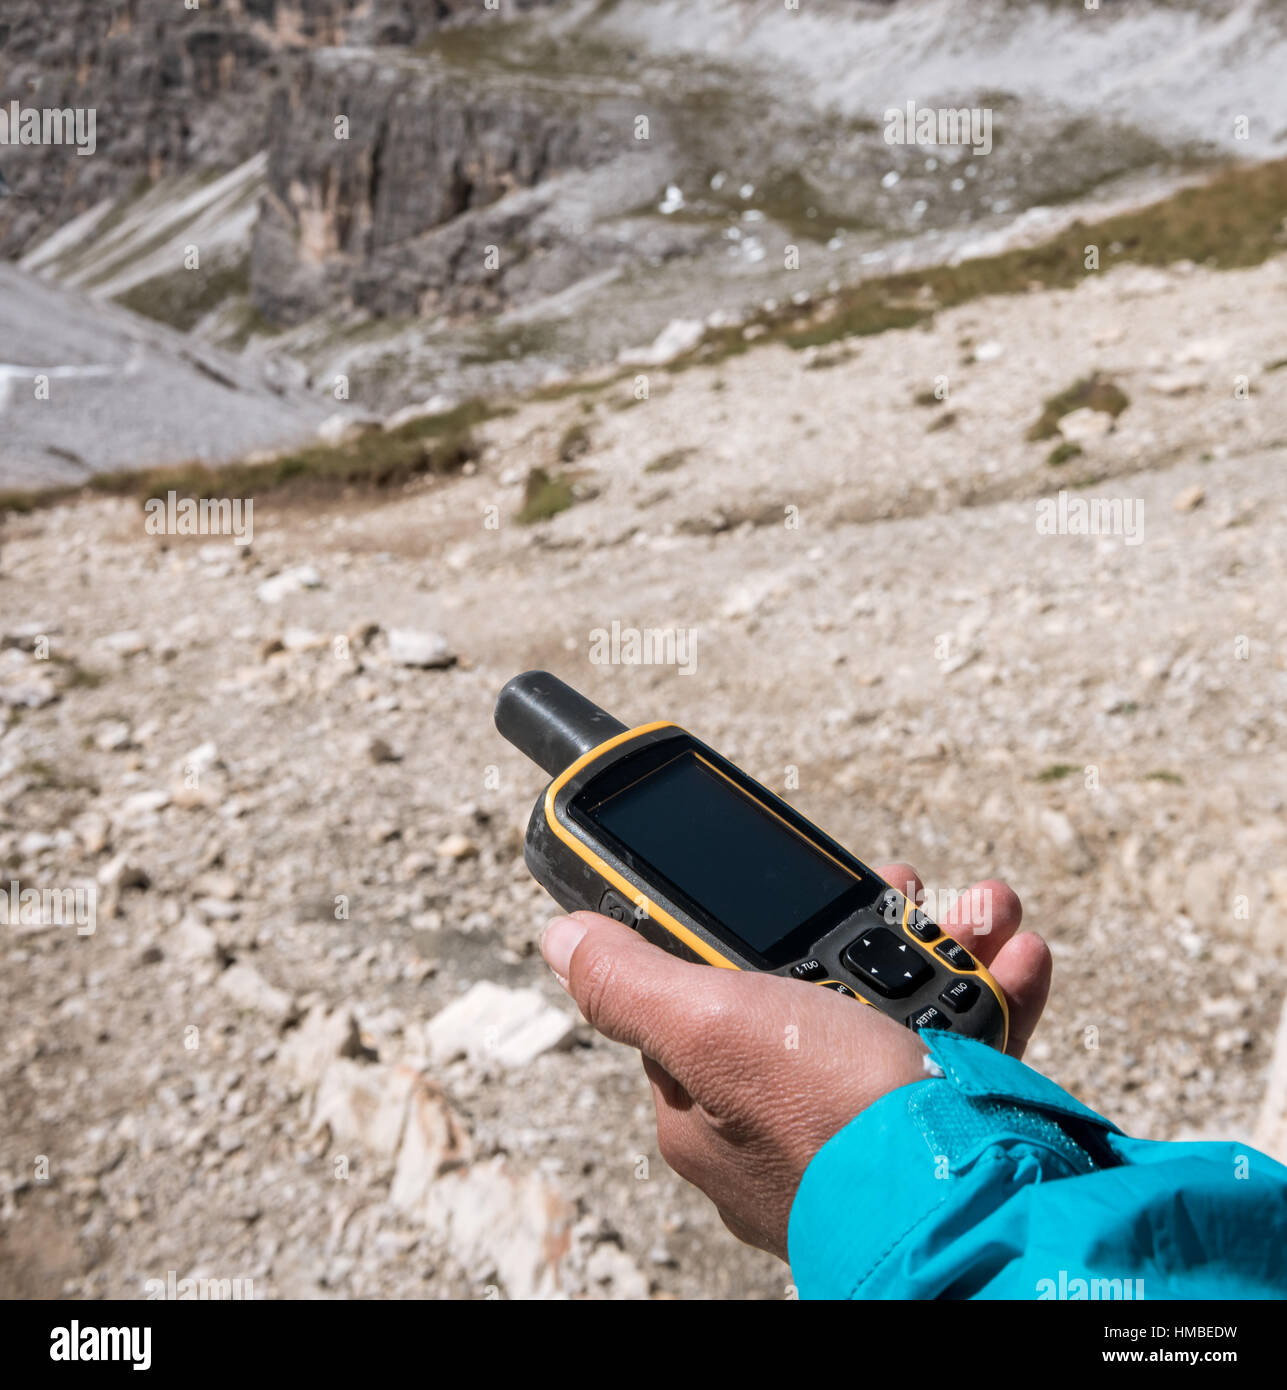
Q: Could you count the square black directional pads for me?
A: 1